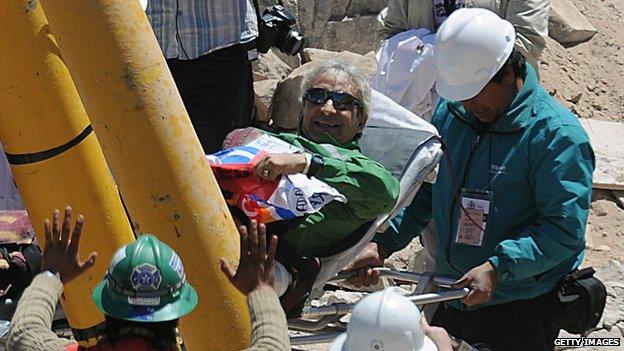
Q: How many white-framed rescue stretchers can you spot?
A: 1